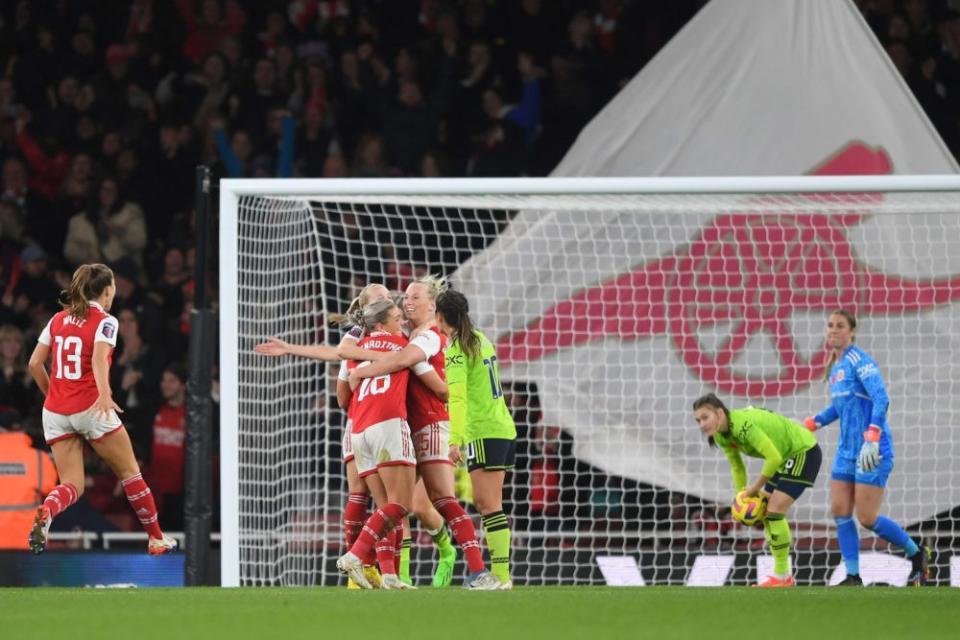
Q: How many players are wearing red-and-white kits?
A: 4